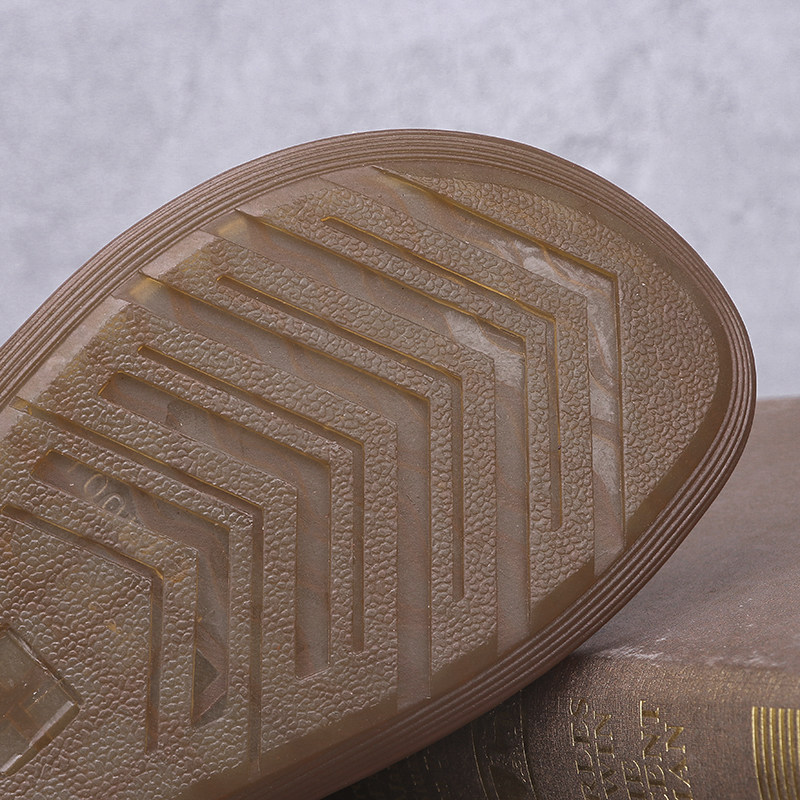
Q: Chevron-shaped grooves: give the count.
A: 10